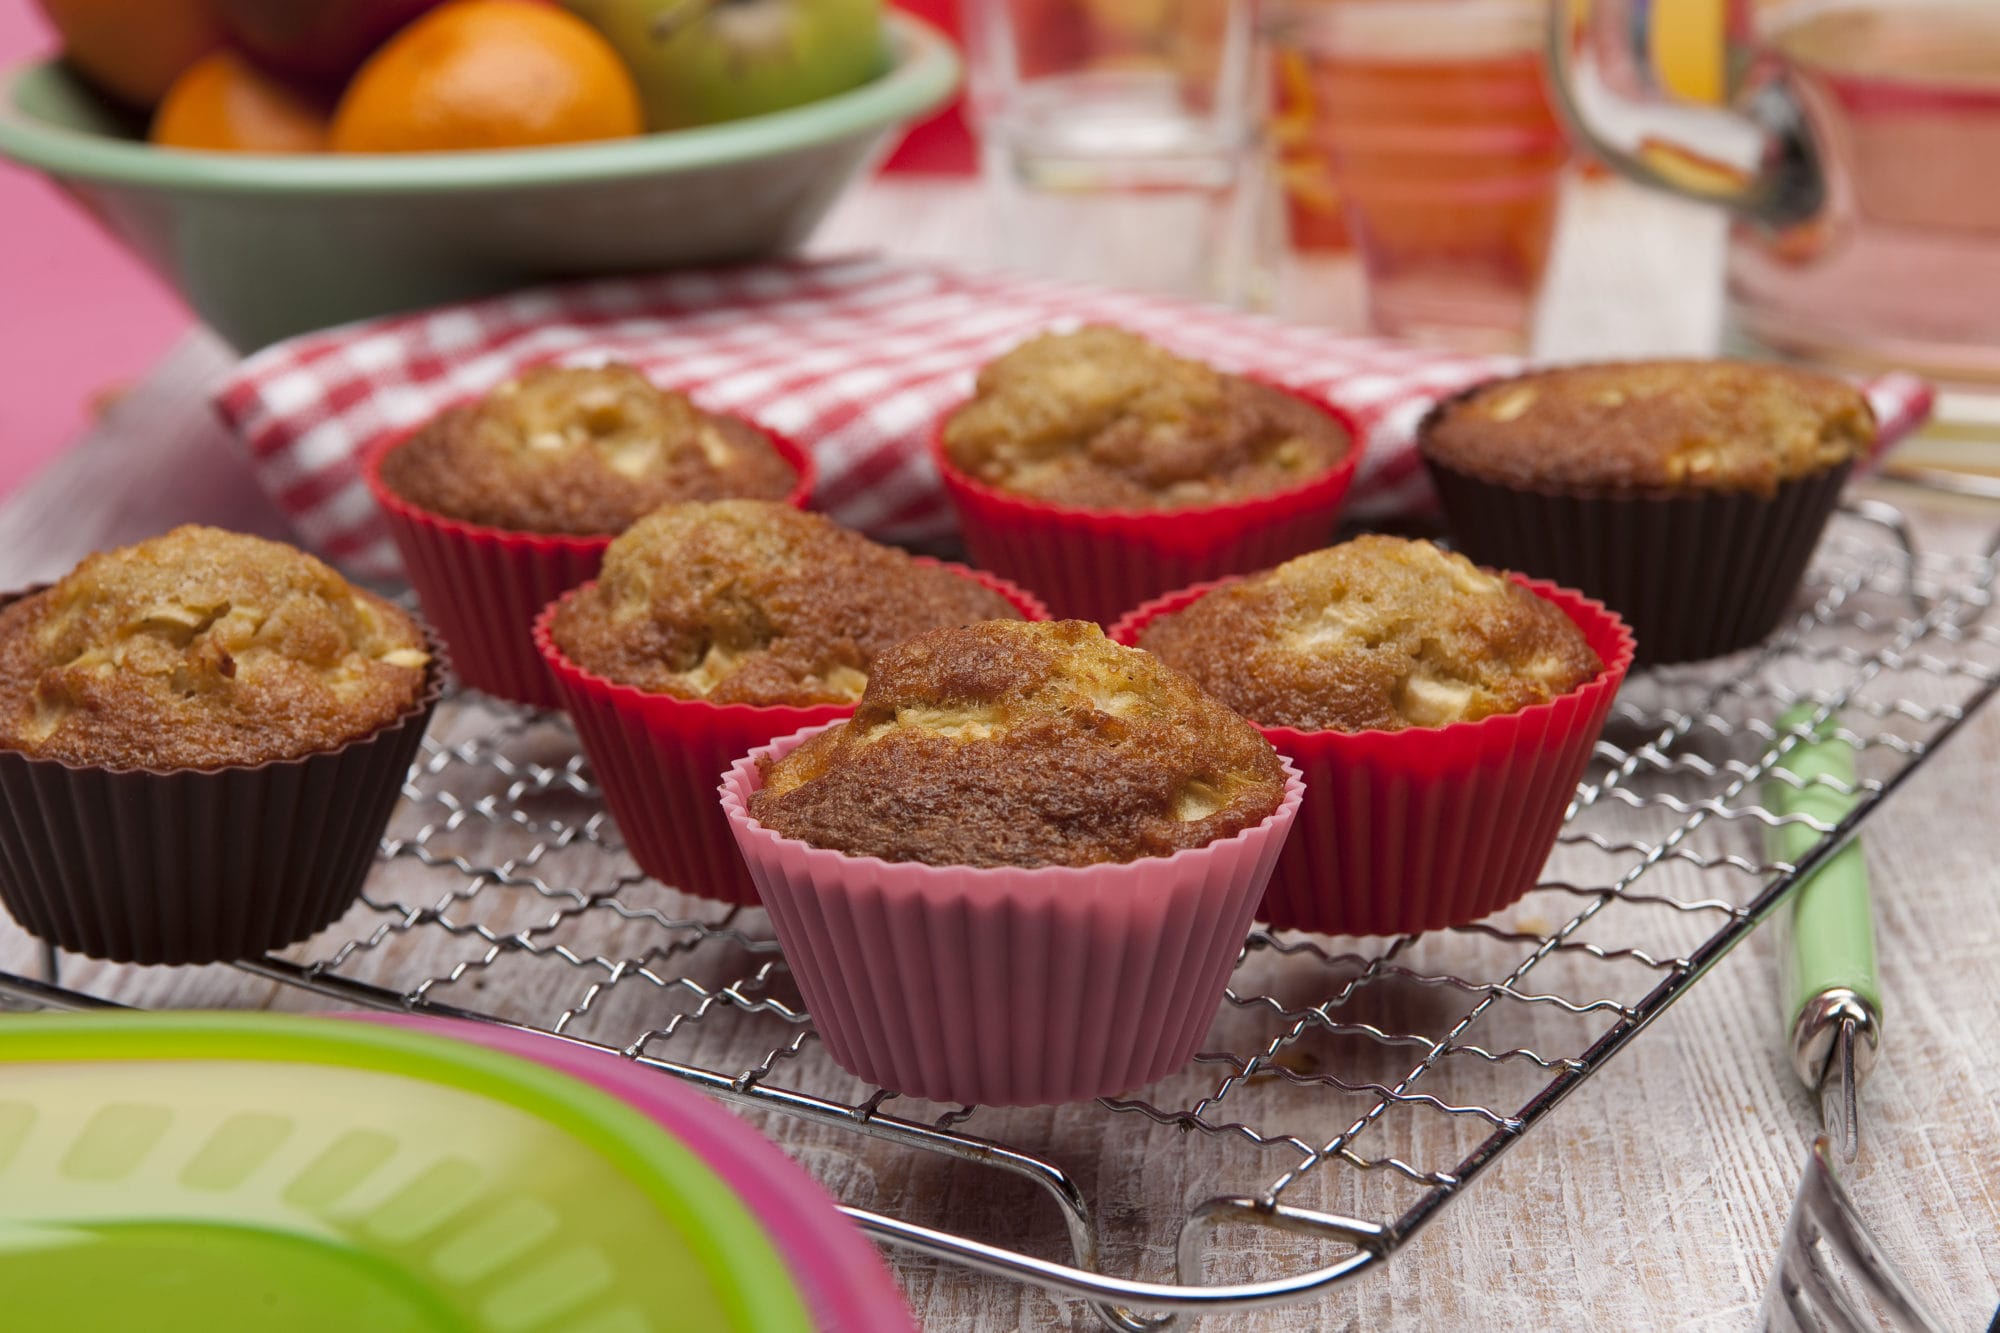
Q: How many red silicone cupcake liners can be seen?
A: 4